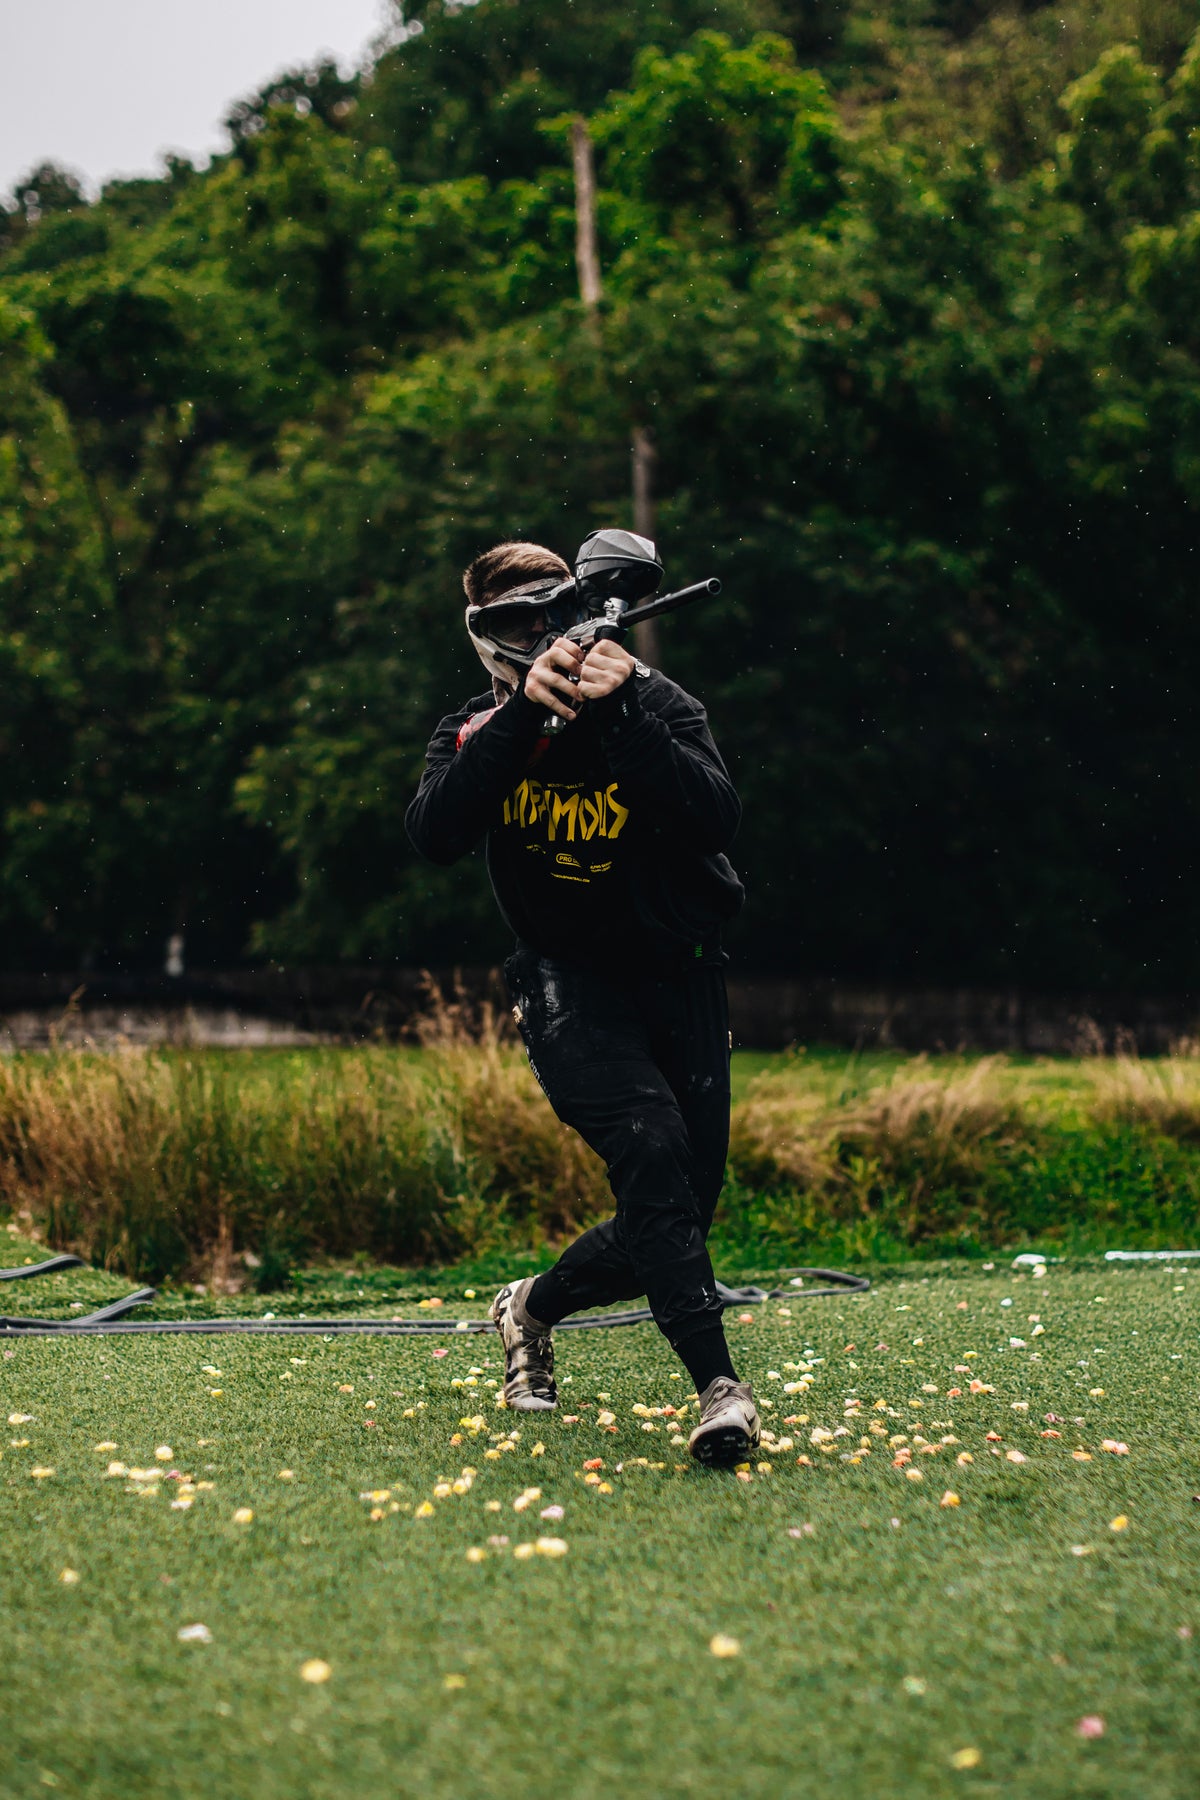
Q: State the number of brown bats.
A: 0